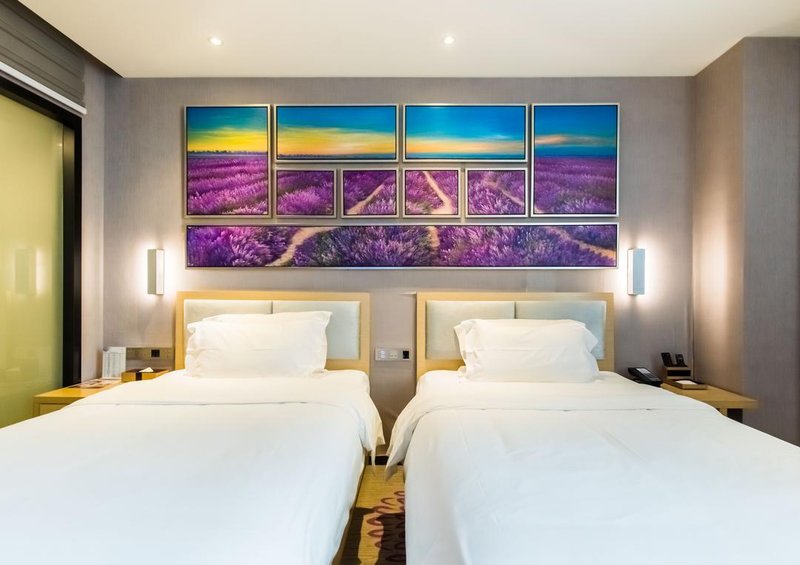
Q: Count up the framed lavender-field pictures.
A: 9